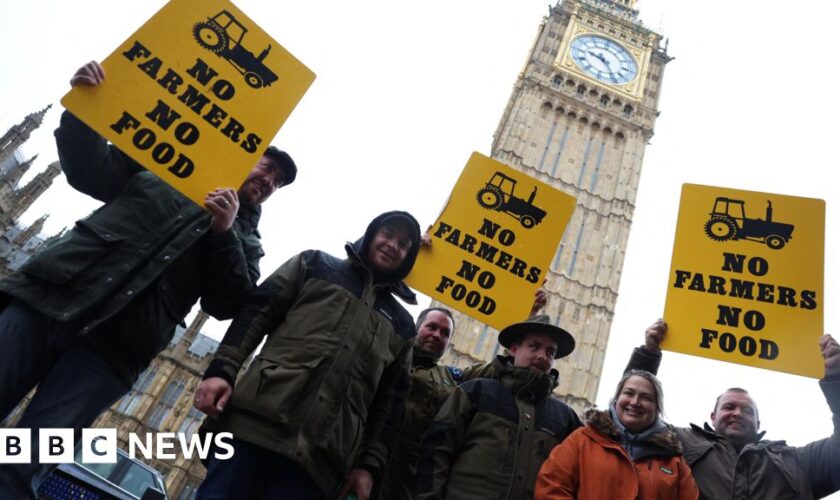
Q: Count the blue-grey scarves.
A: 1